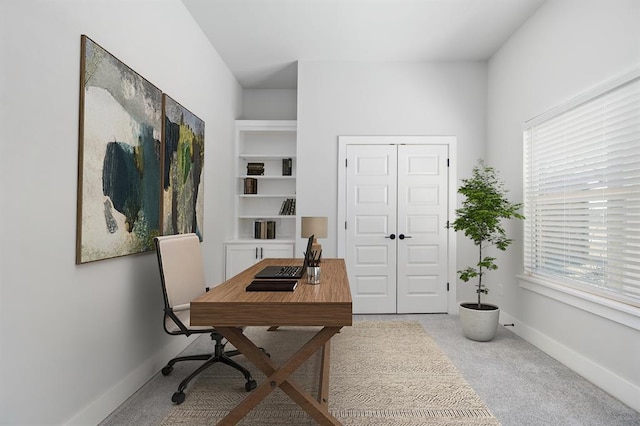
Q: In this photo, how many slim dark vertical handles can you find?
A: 2